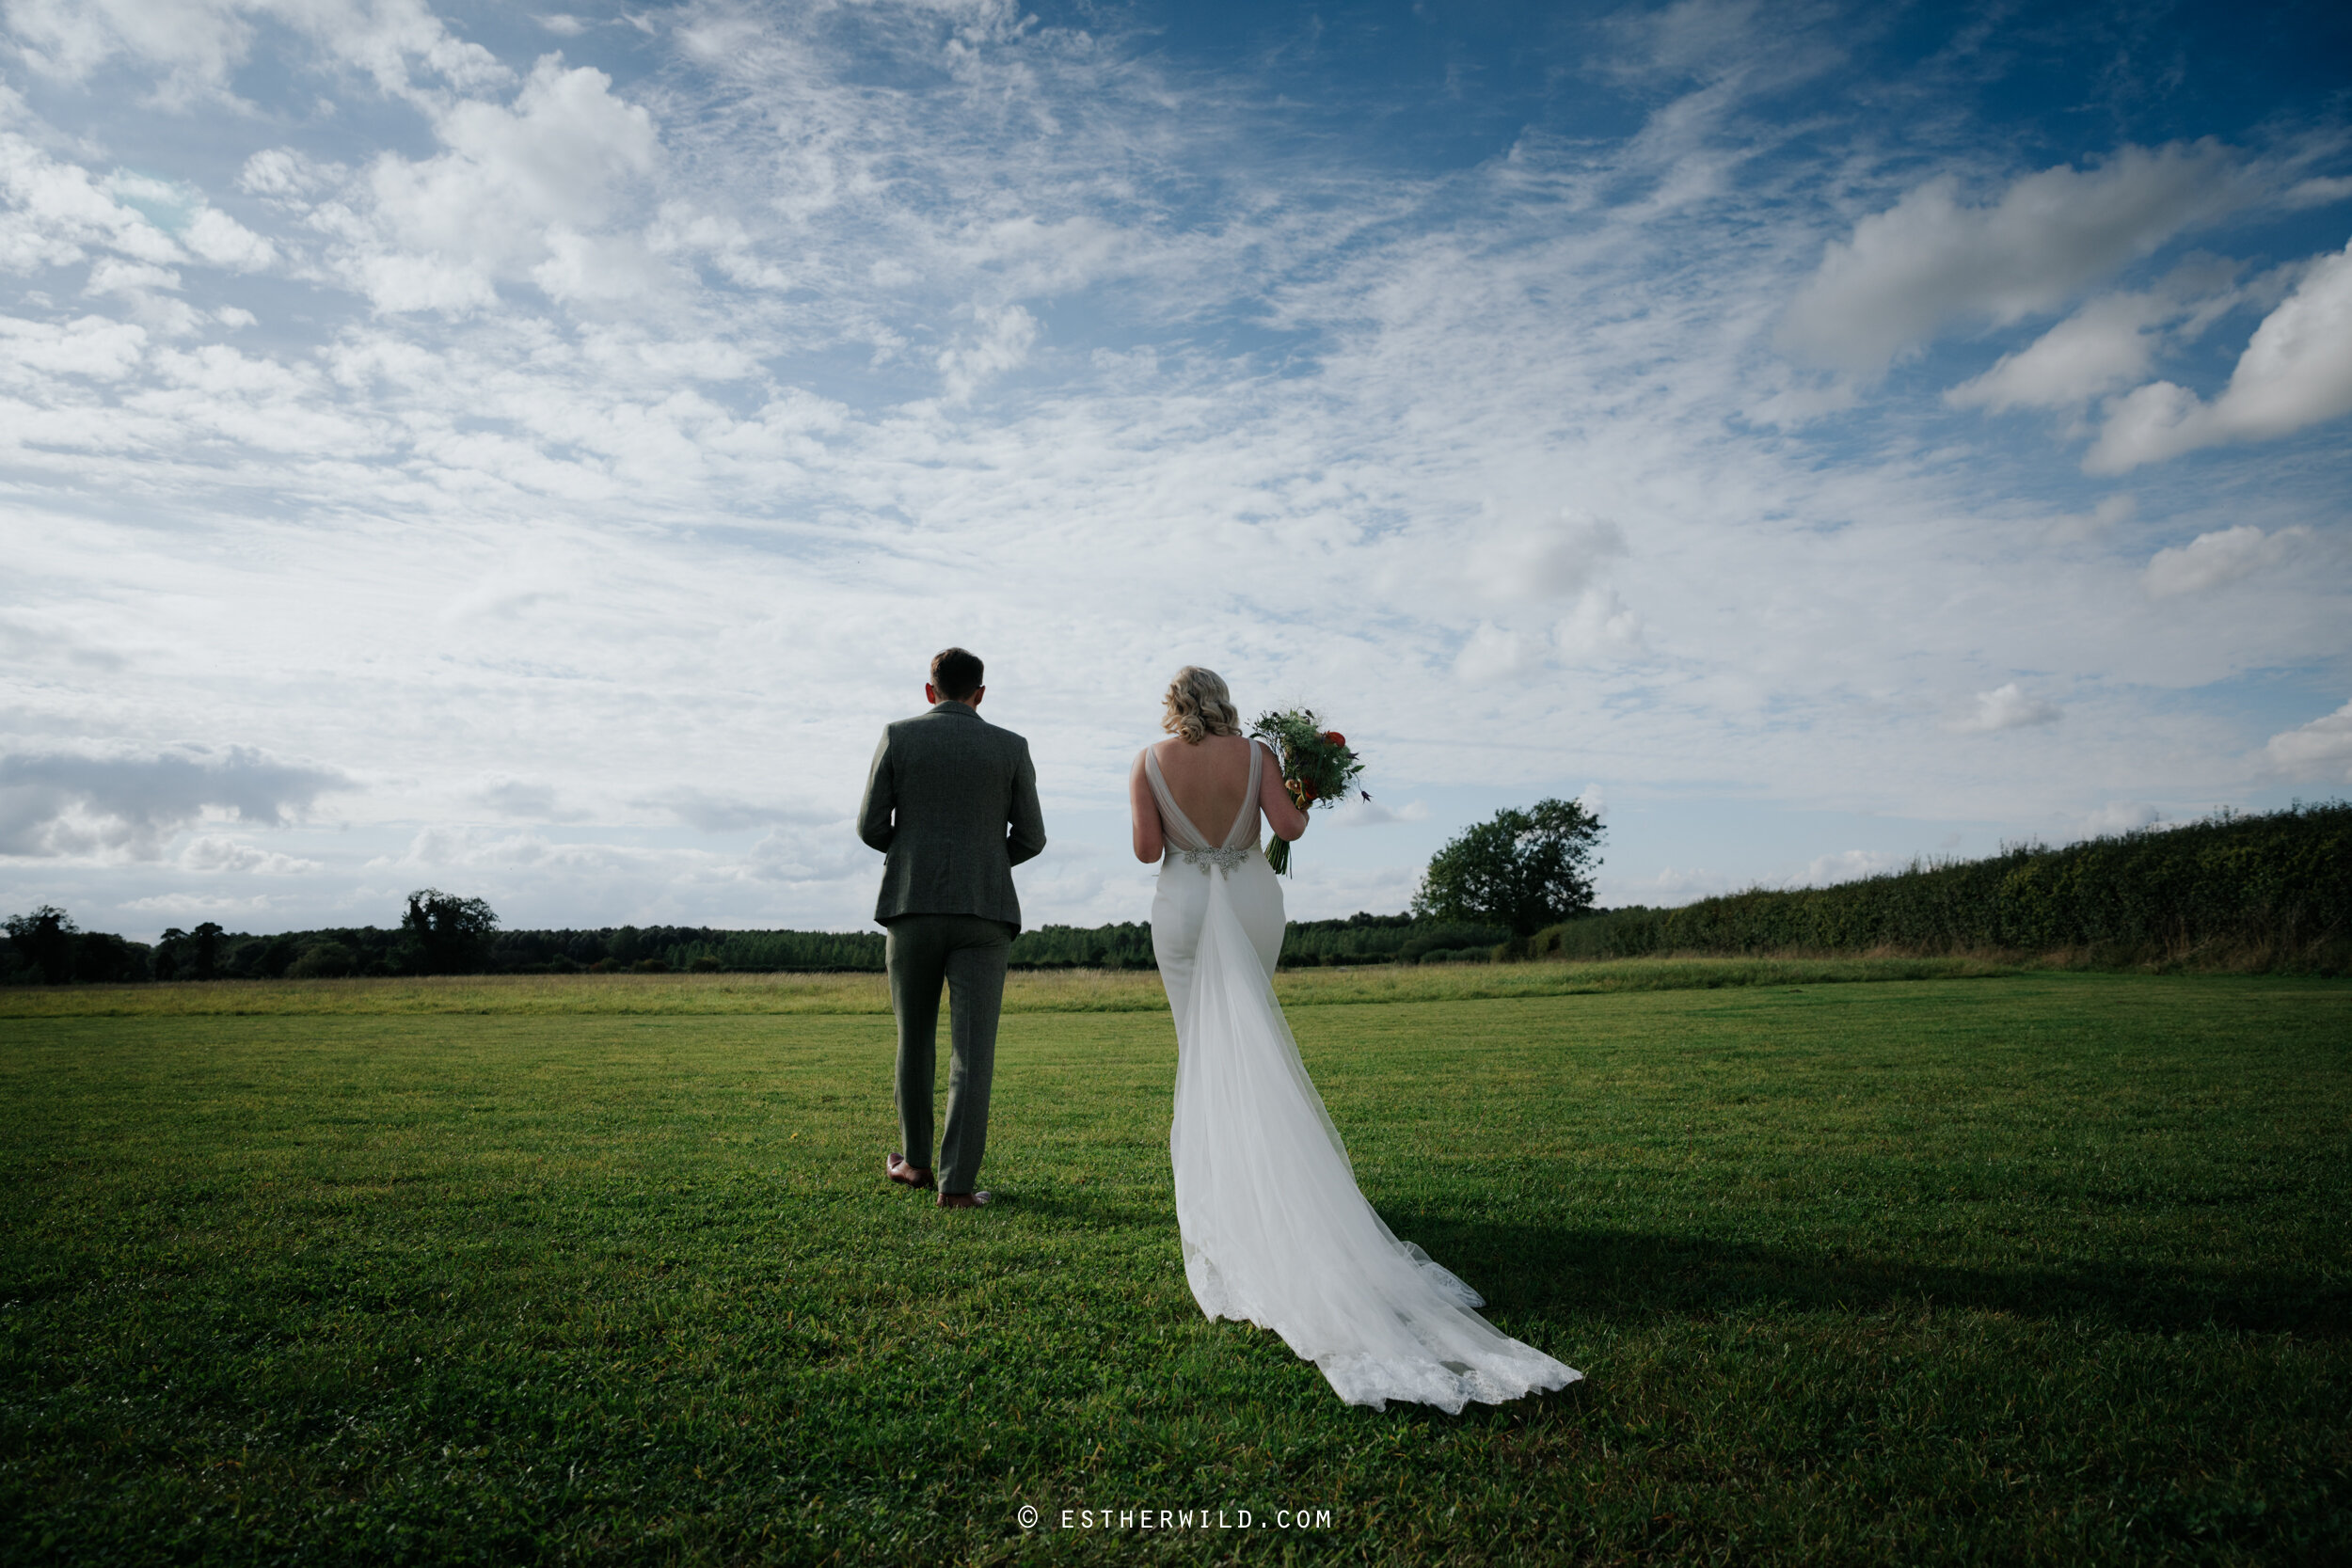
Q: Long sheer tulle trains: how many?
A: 1